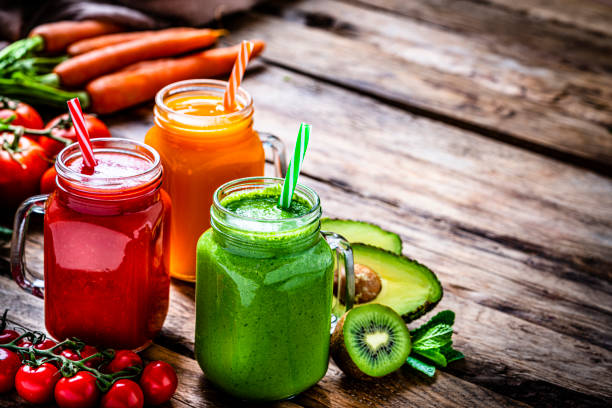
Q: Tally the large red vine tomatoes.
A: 4